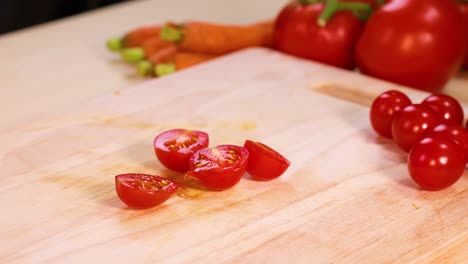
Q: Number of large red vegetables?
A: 2